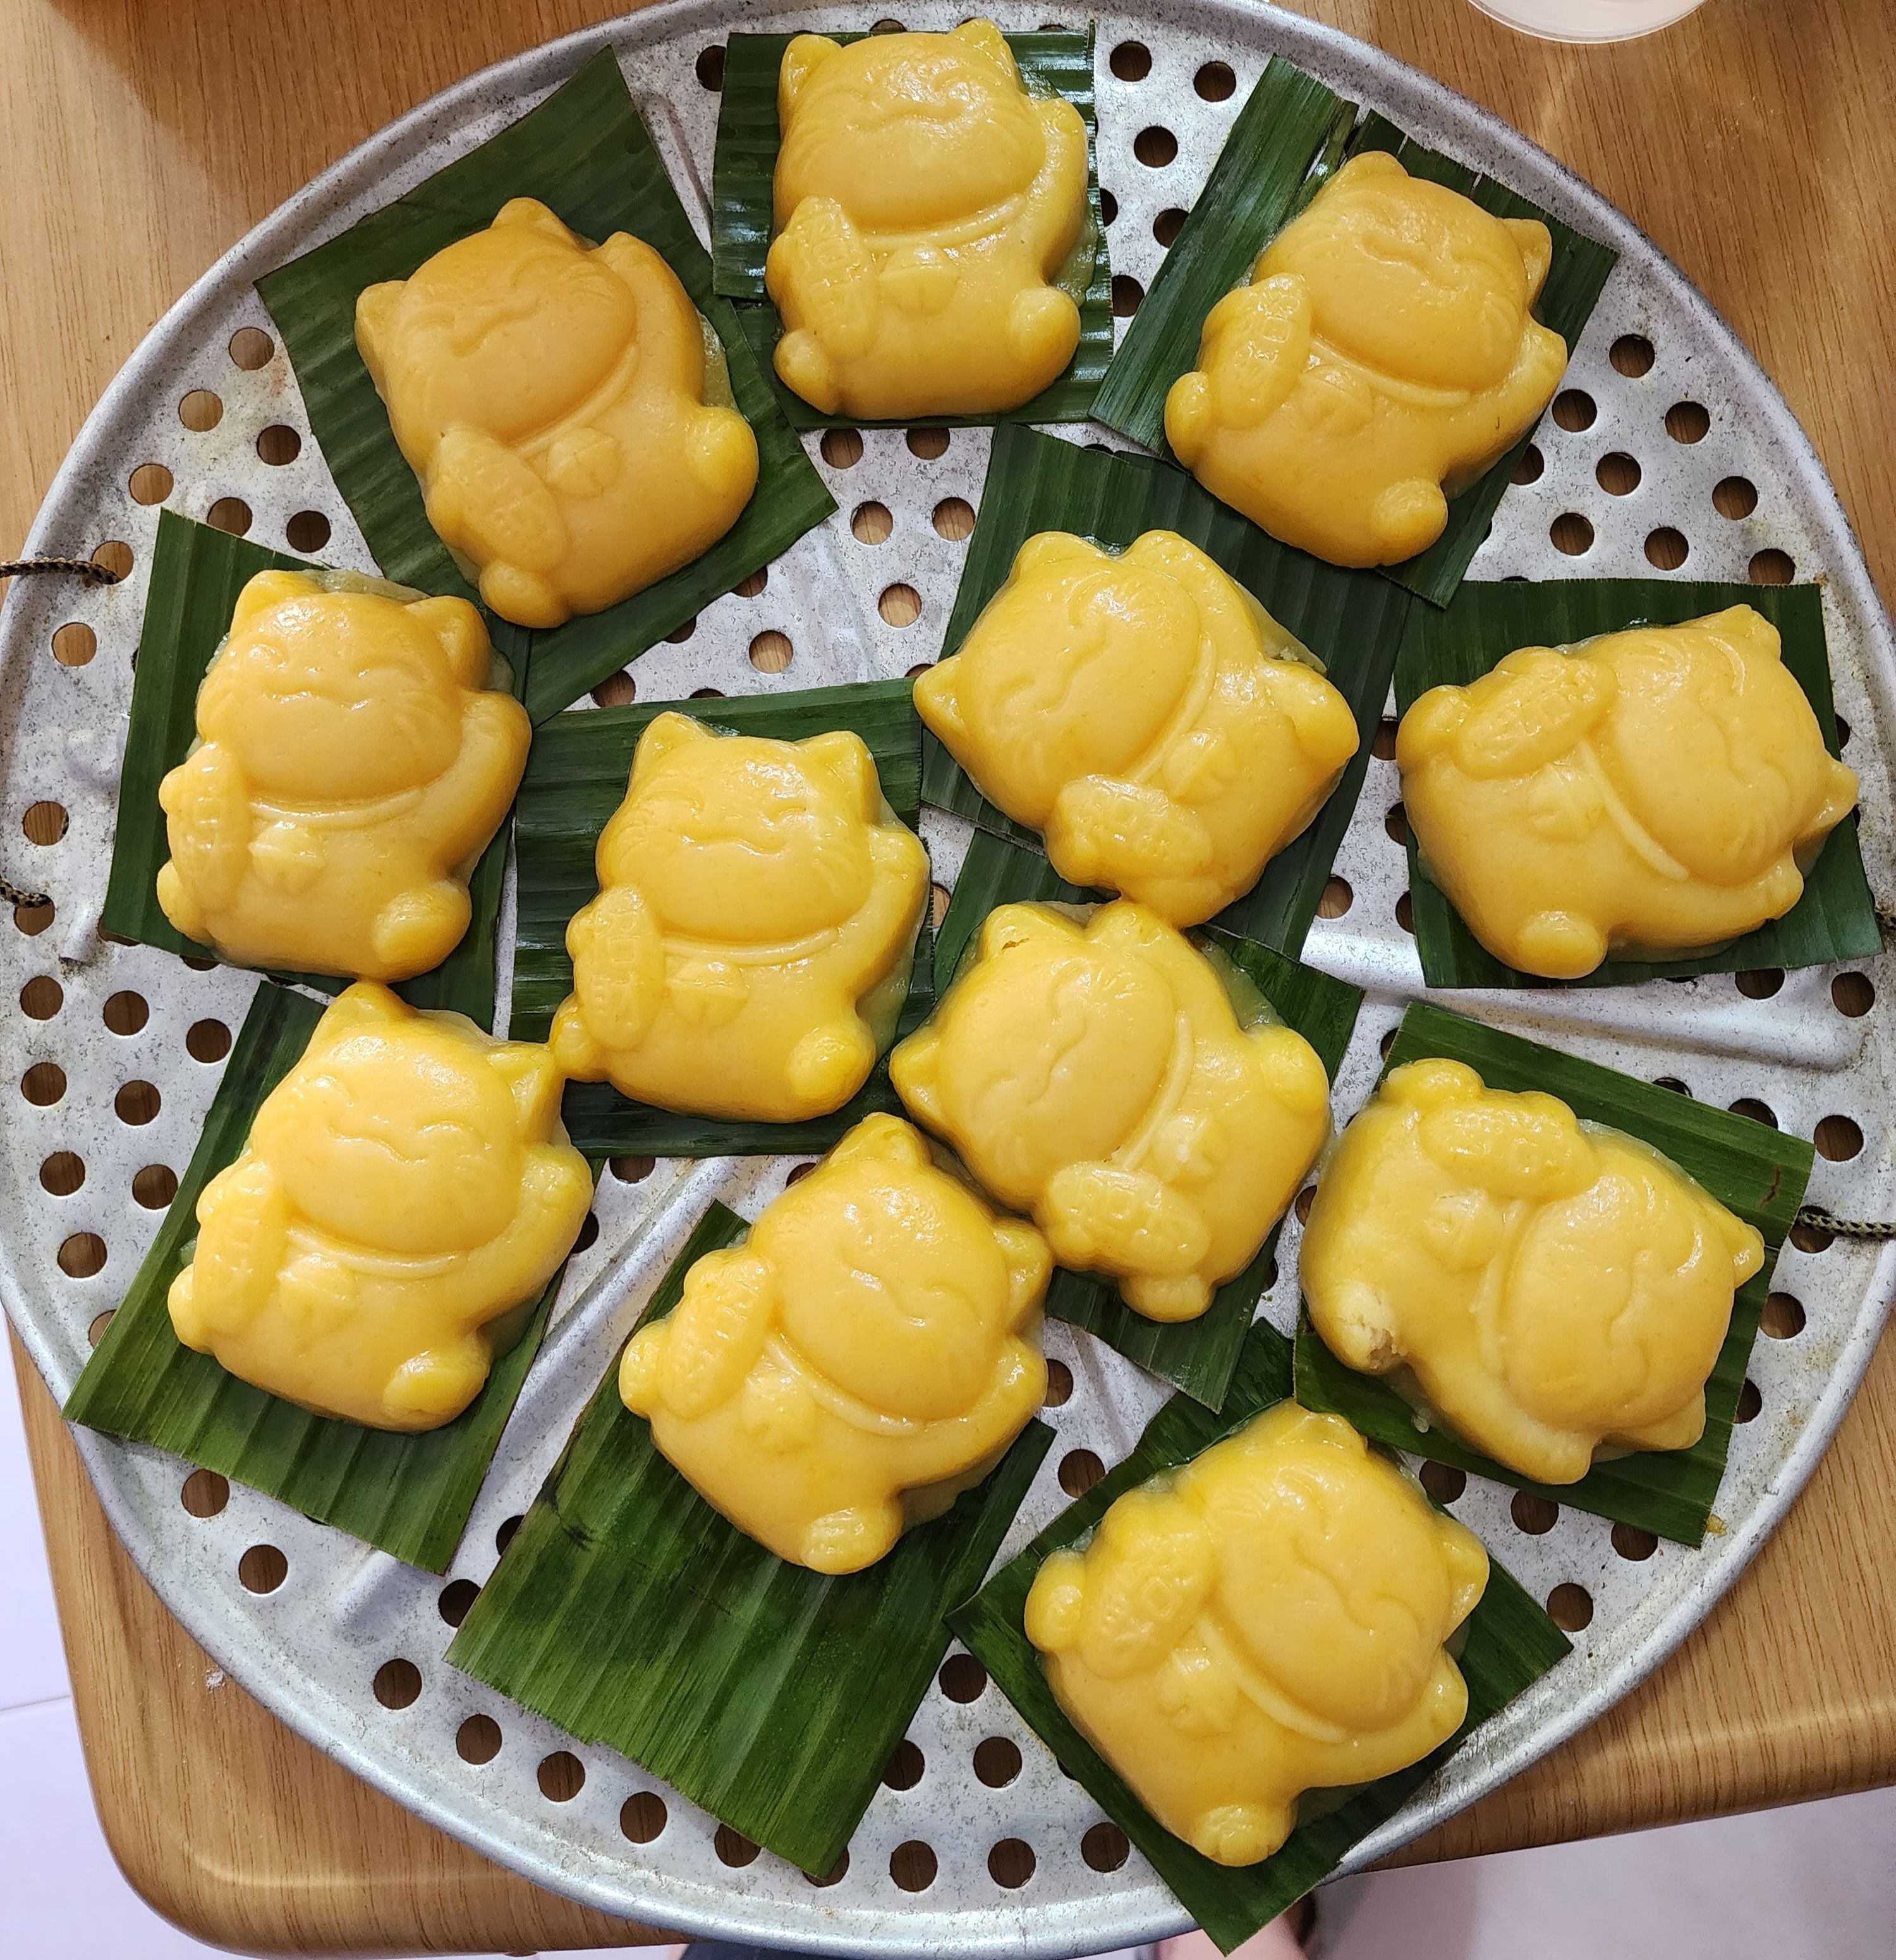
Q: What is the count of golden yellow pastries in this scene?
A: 12